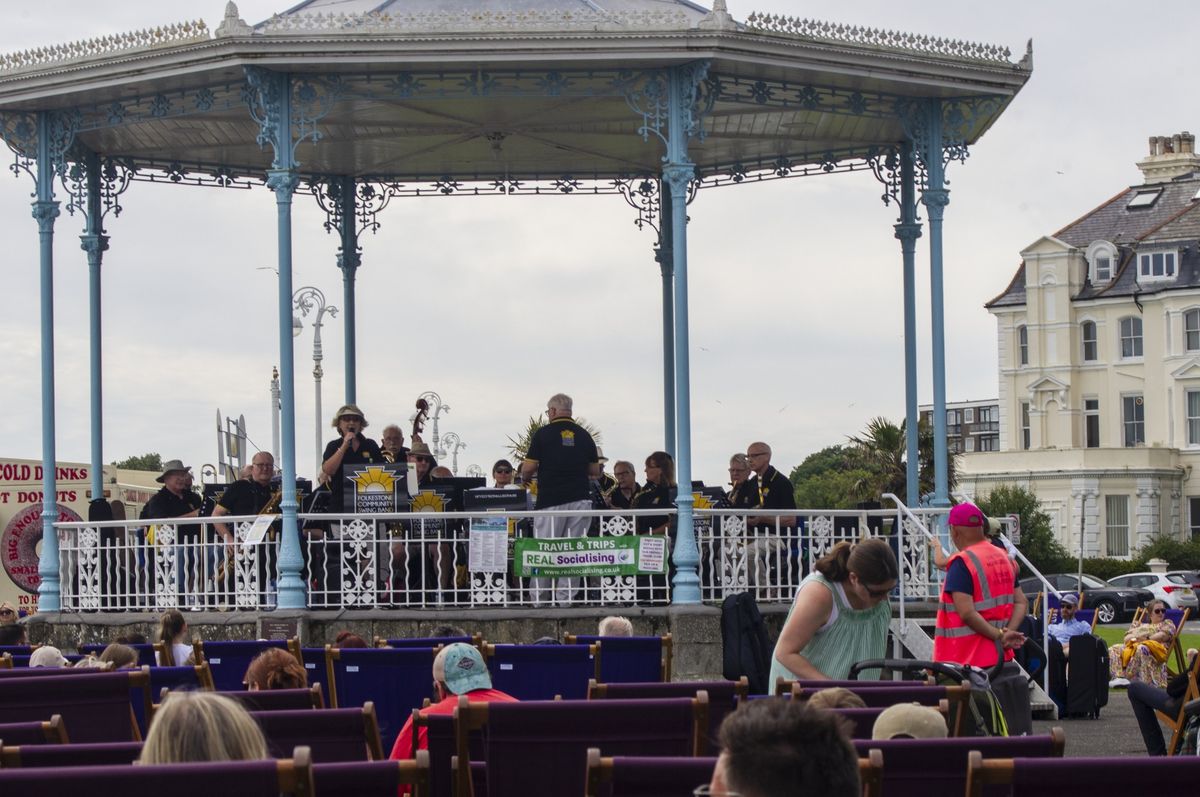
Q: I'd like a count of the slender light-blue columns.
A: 8